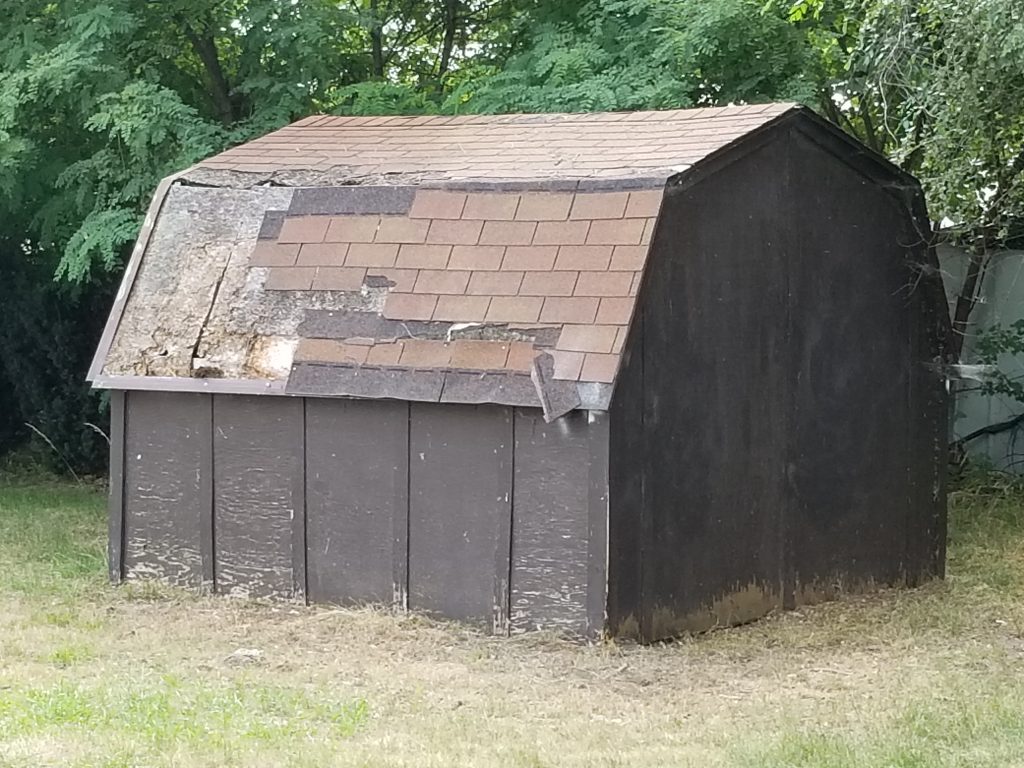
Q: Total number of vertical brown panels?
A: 5